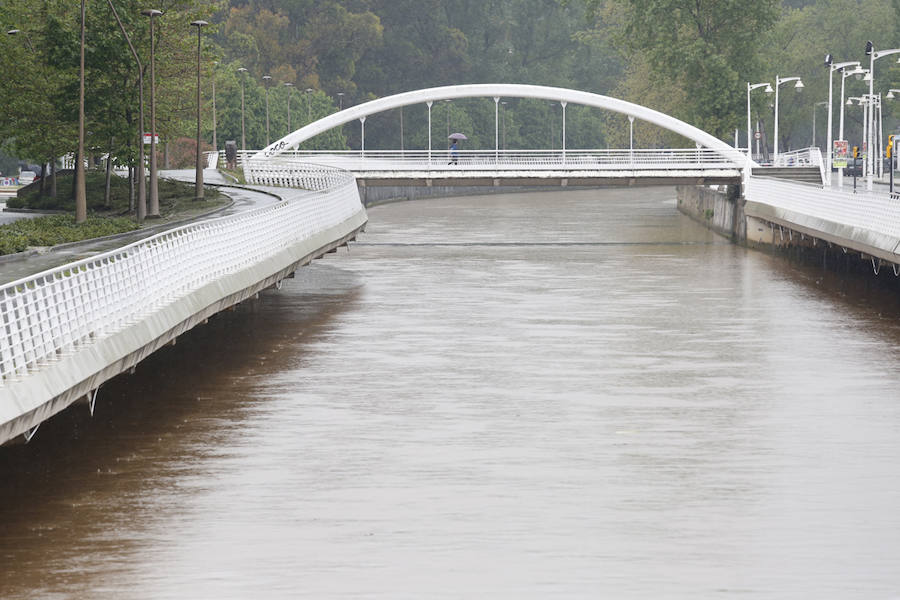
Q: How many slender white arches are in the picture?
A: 1